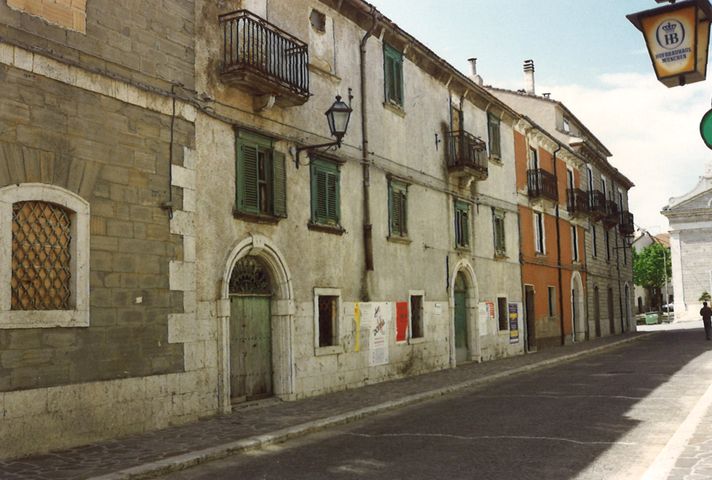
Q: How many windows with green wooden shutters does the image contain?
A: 7